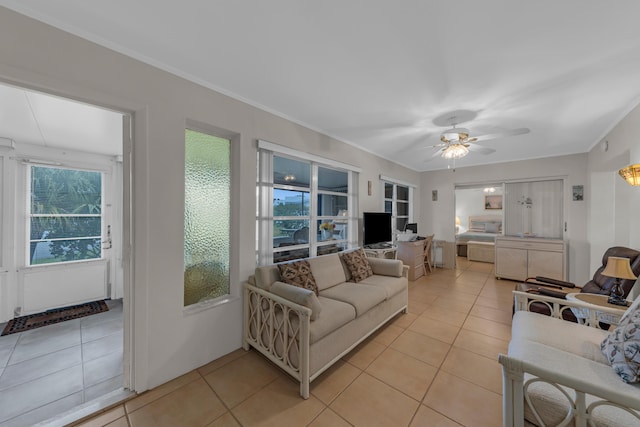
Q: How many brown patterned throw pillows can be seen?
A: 2